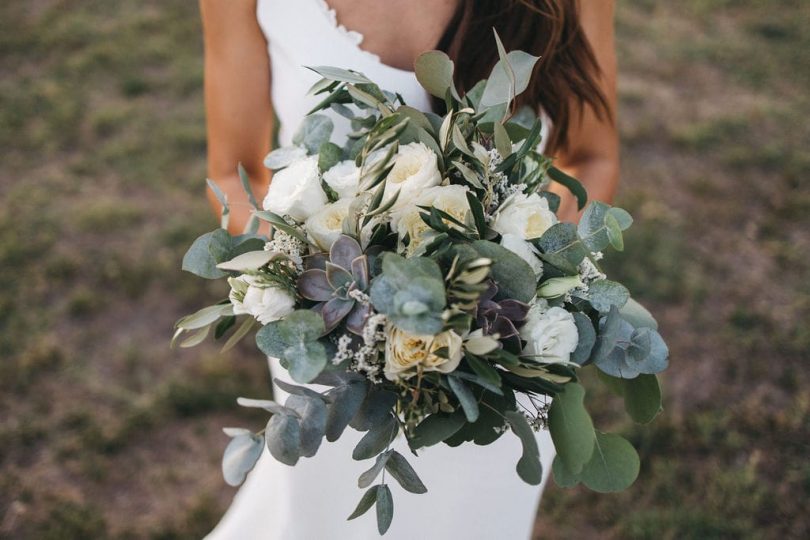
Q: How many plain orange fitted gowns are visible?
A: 0